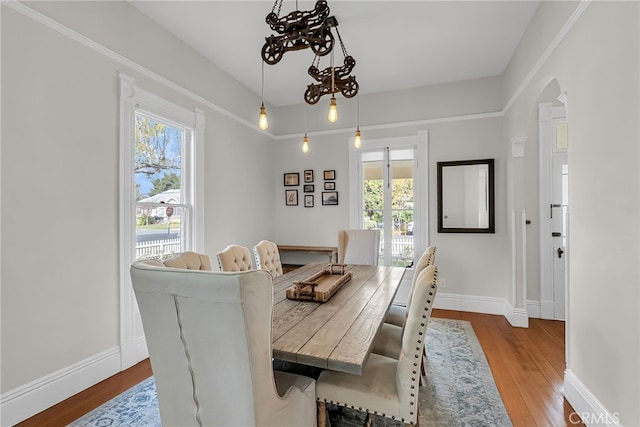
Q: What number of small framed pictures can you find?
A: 8